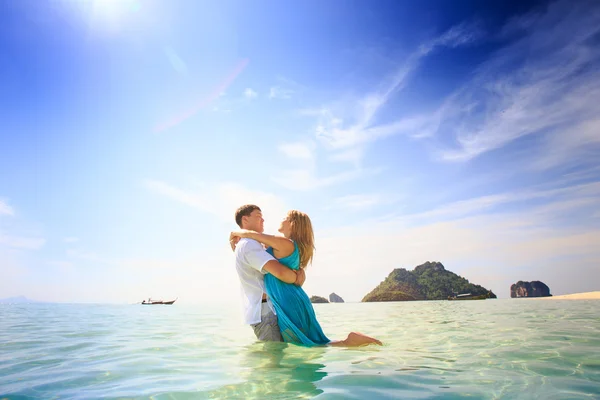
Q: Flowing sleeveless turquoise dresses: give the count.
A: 1